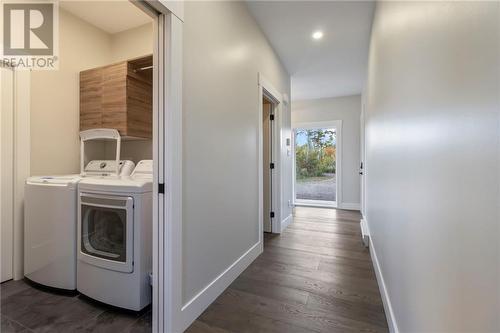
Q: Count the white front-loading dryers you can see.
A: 1